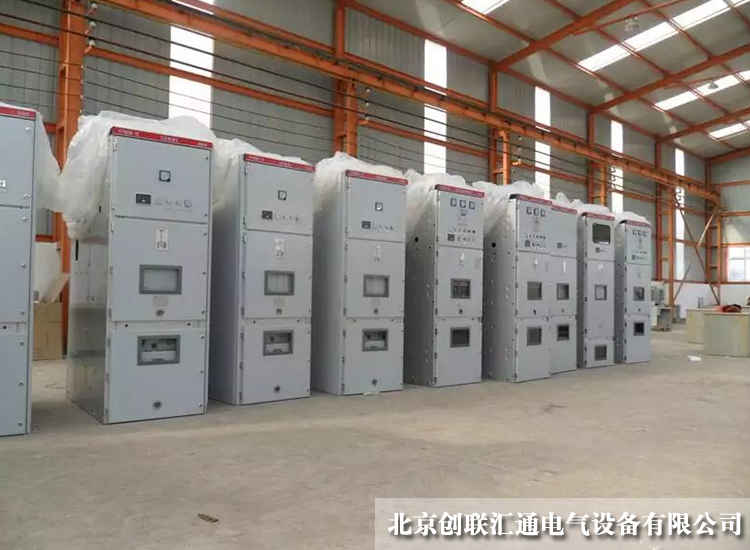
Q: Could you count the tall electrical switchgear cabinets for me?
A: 9